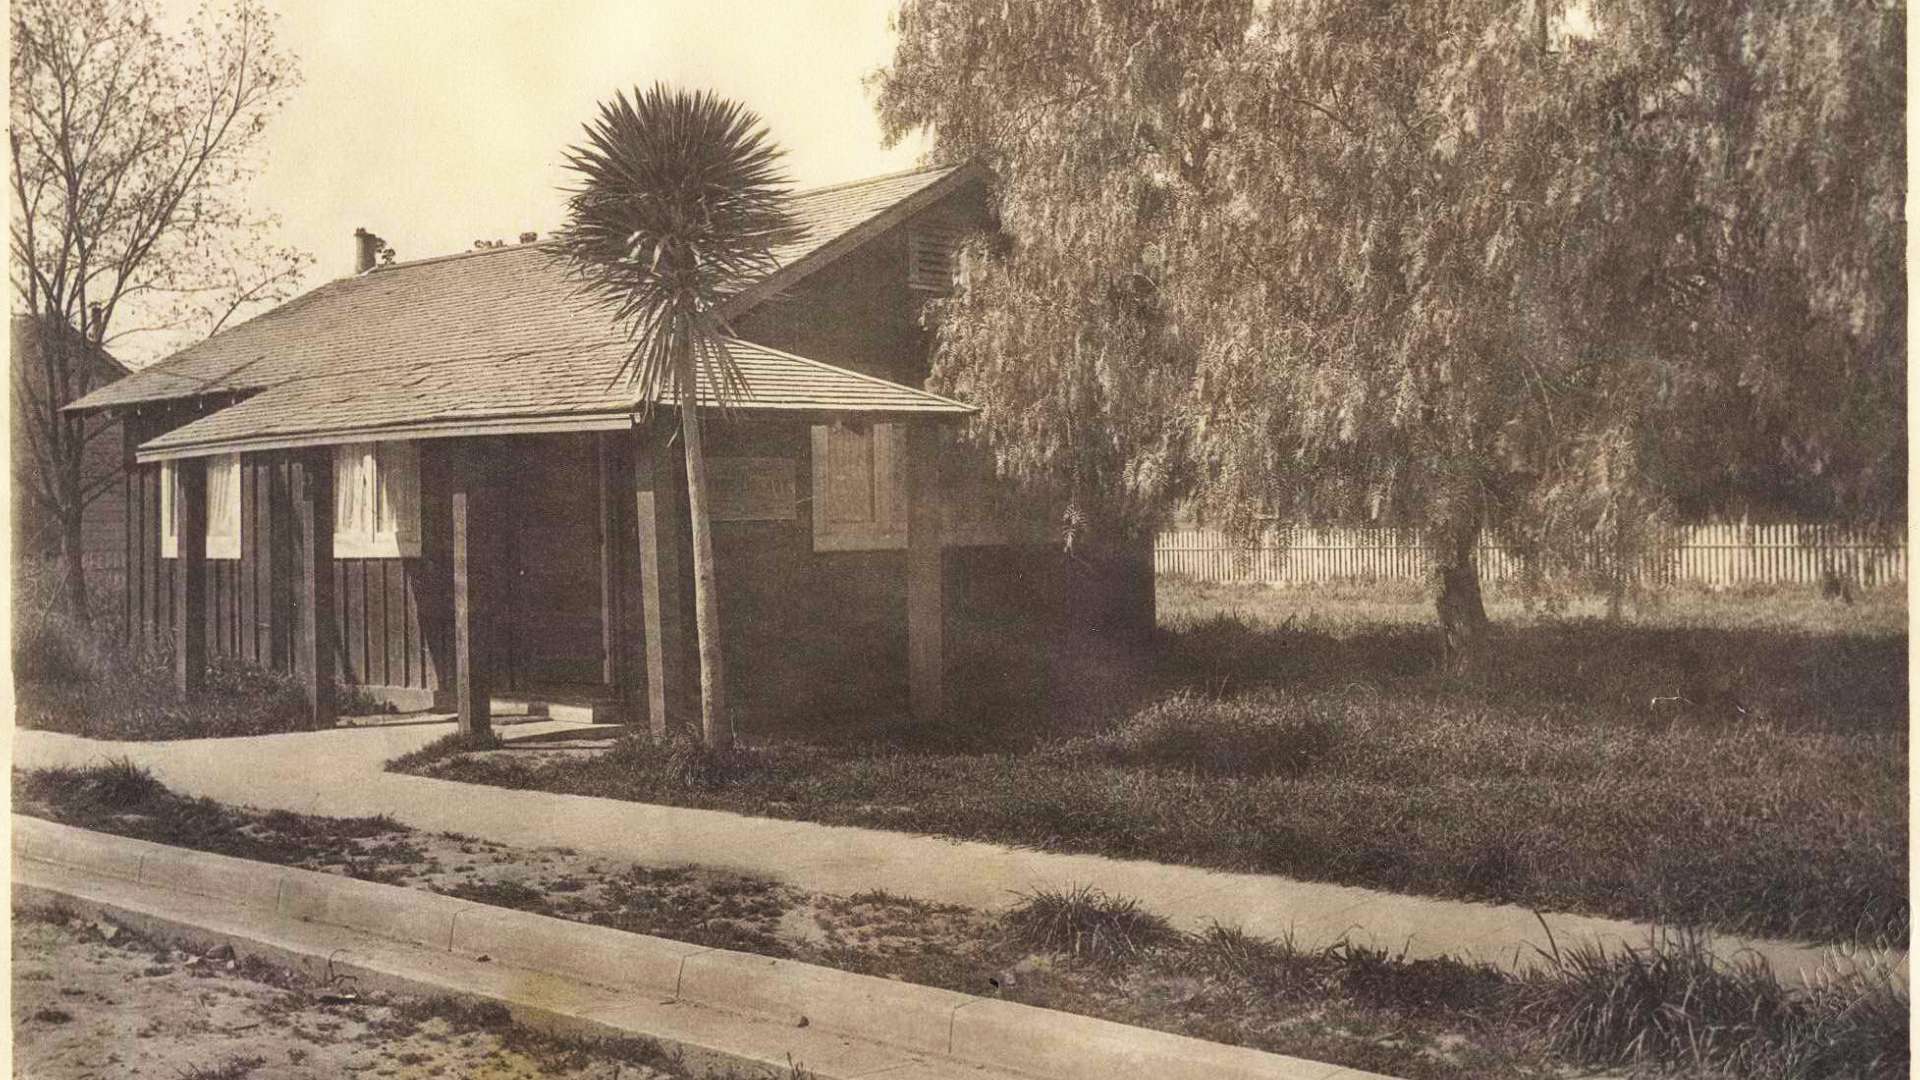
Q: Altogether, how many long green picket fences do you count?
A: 0